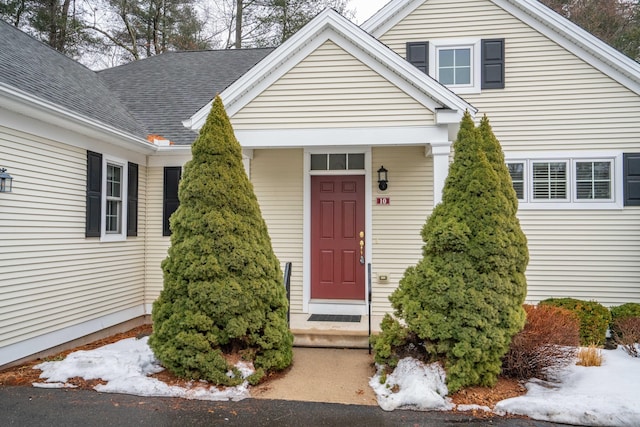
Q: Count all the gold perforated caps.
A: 0